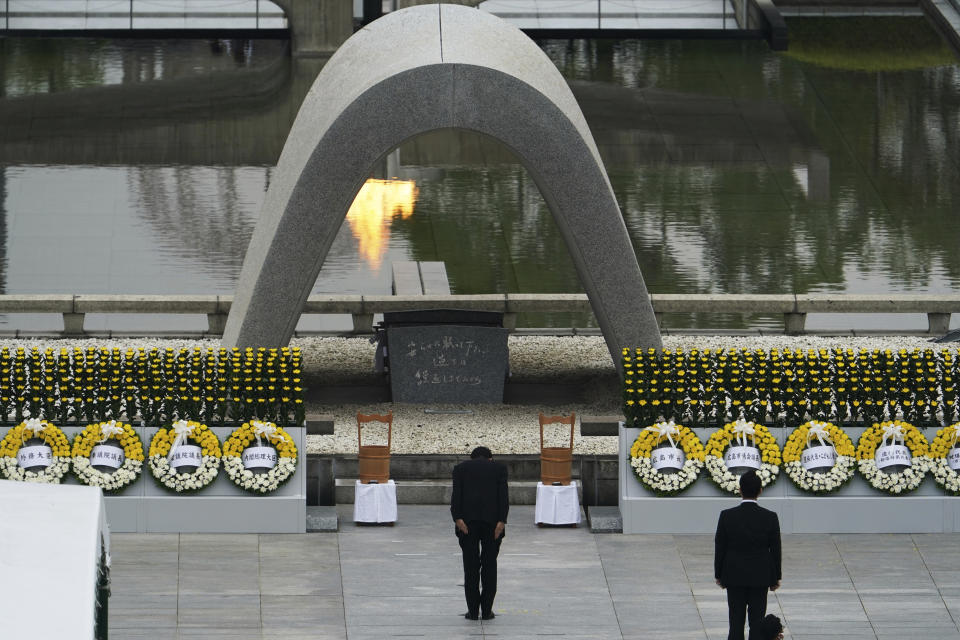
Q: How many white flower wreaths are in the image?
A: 9